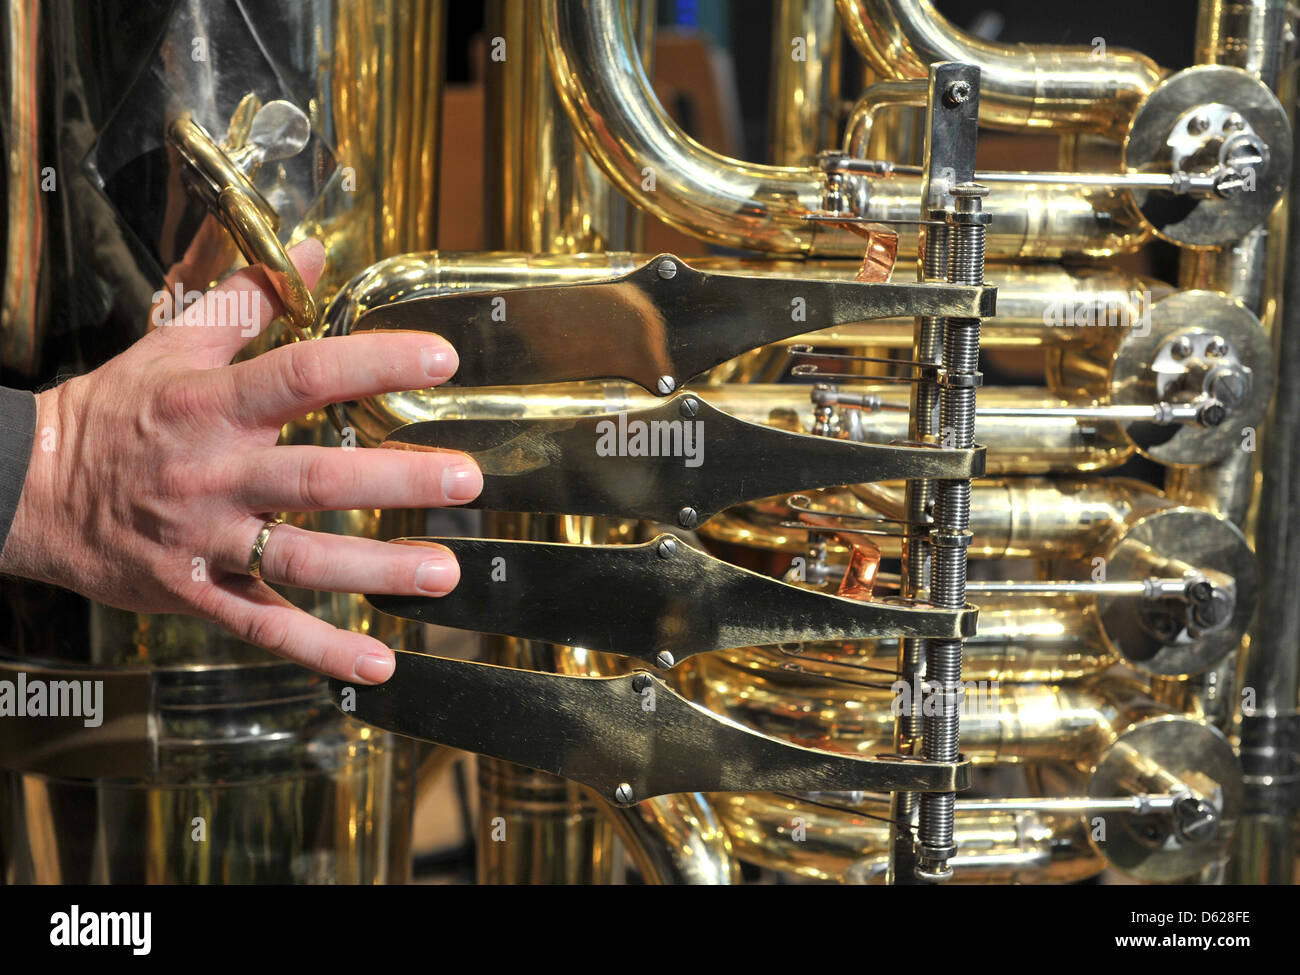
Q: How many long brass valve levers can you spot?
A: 4